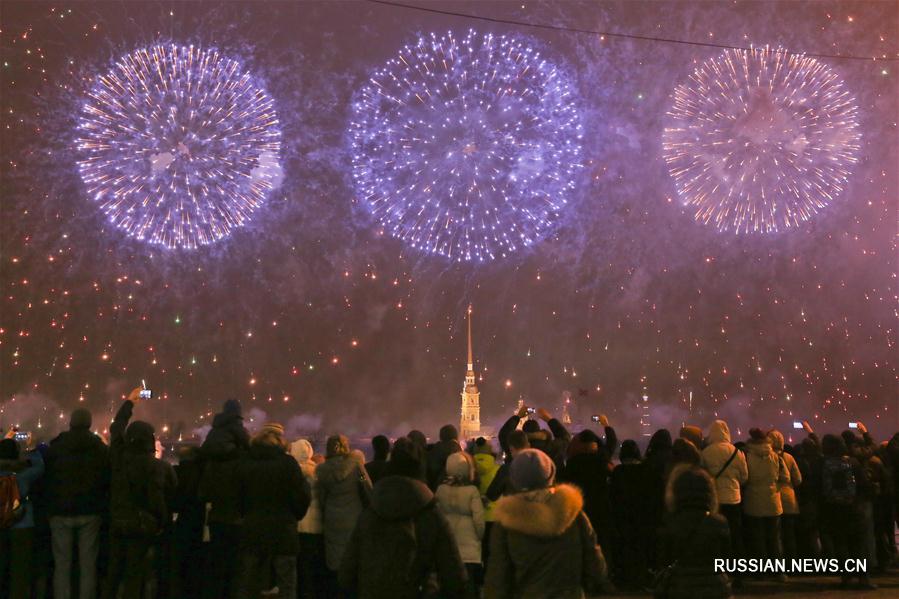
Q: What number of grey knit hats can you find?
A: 1